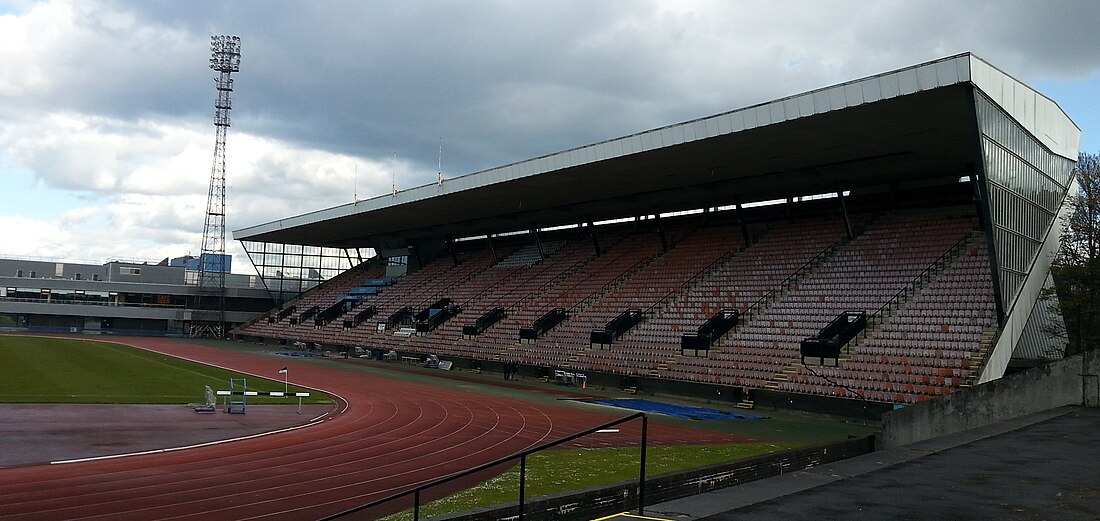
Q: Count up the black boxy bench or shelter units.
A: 11